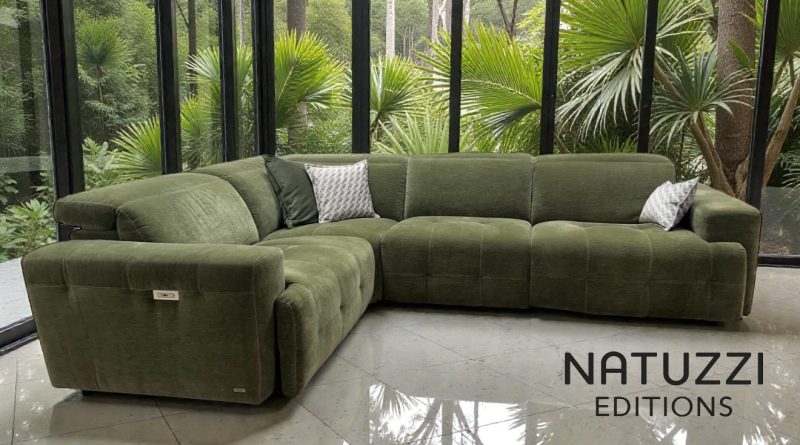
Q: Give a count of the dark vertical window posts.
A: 9